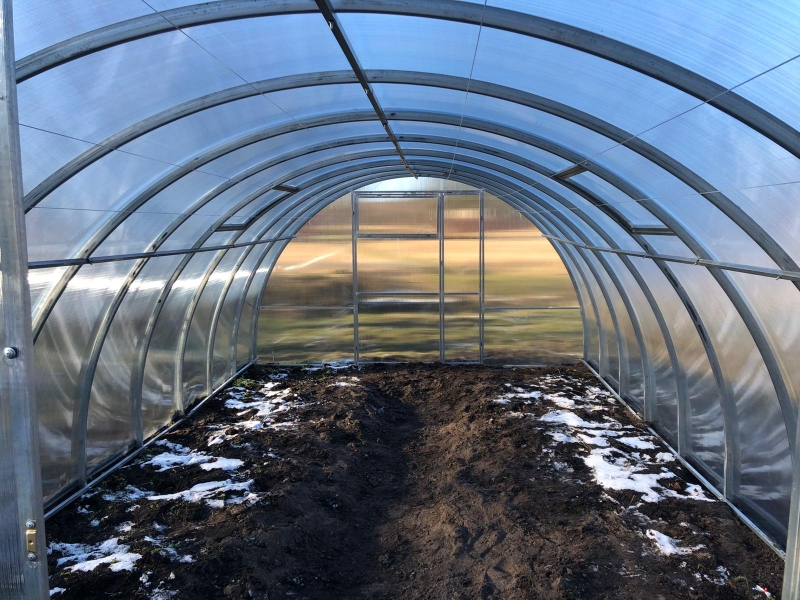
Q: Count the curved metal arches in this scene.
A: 9